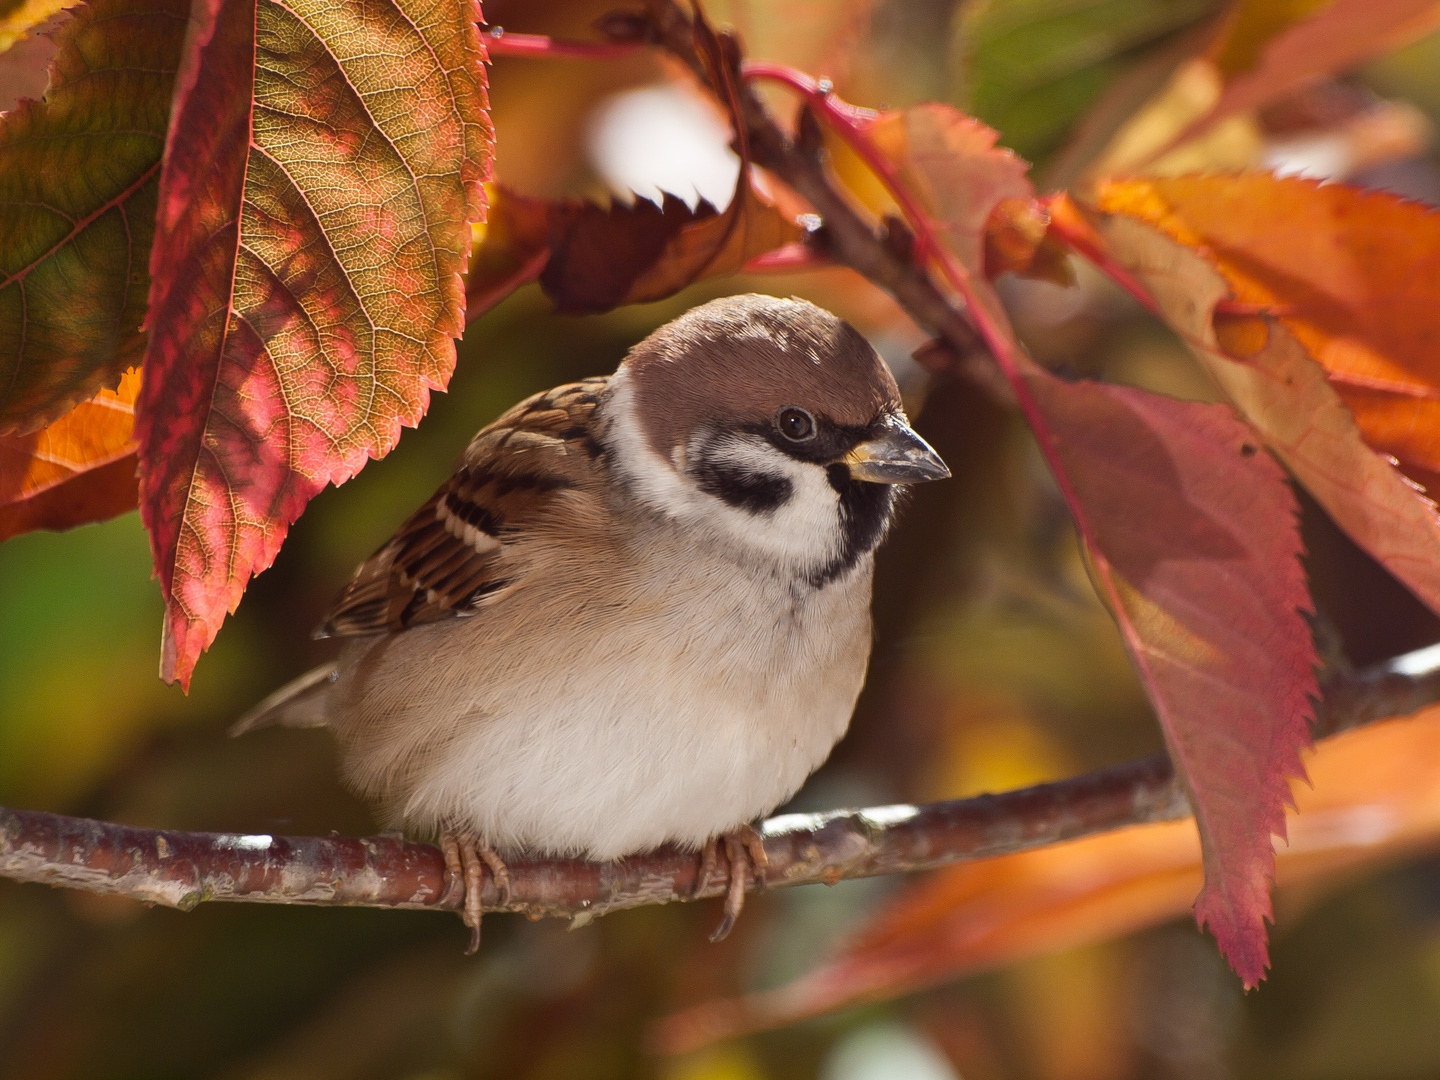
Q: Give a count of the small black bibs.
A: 1